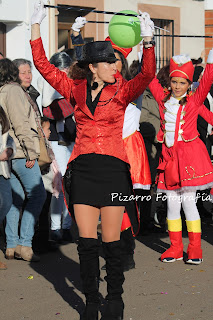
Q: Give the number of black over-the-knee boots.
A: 2